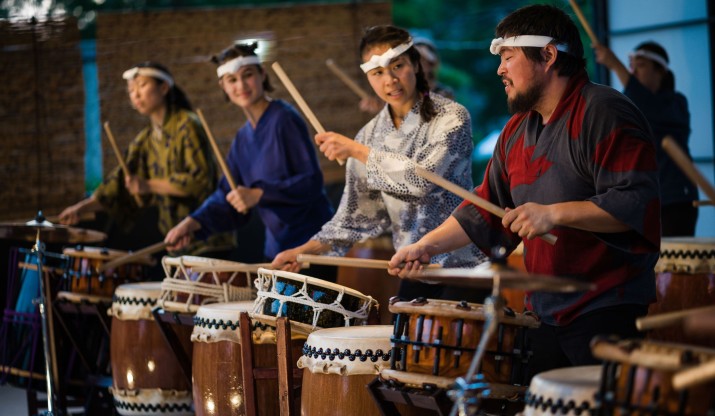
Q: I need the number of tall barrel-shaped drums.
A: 5